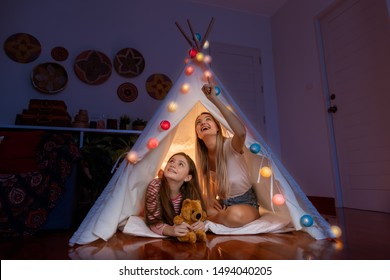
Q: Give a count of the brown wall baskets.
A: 7